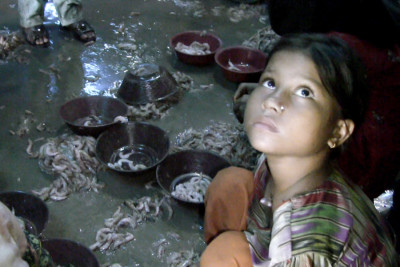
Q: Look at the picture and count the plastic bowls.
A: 8